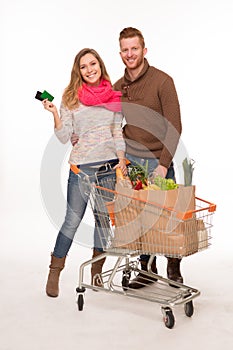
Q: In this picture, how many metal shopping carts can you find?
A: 1